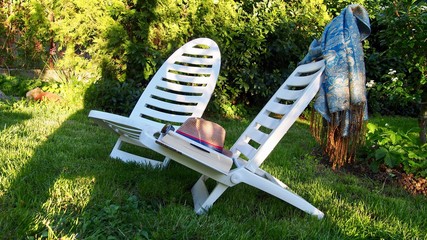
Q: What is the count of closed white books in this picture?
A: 0